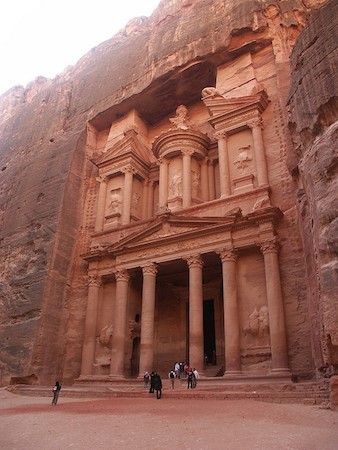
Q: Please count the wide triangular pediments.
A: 1